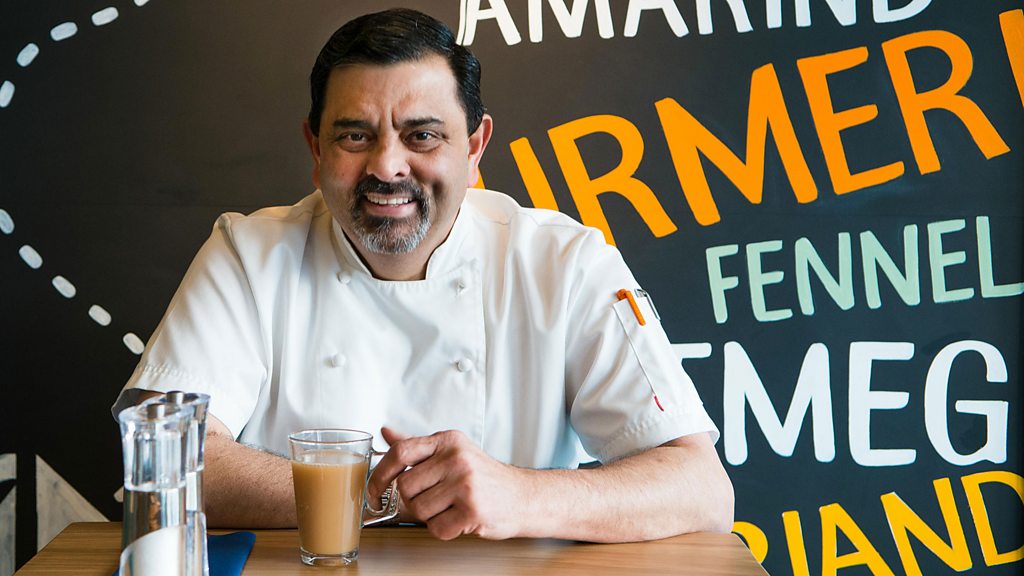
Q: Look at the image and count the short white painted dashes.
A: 10